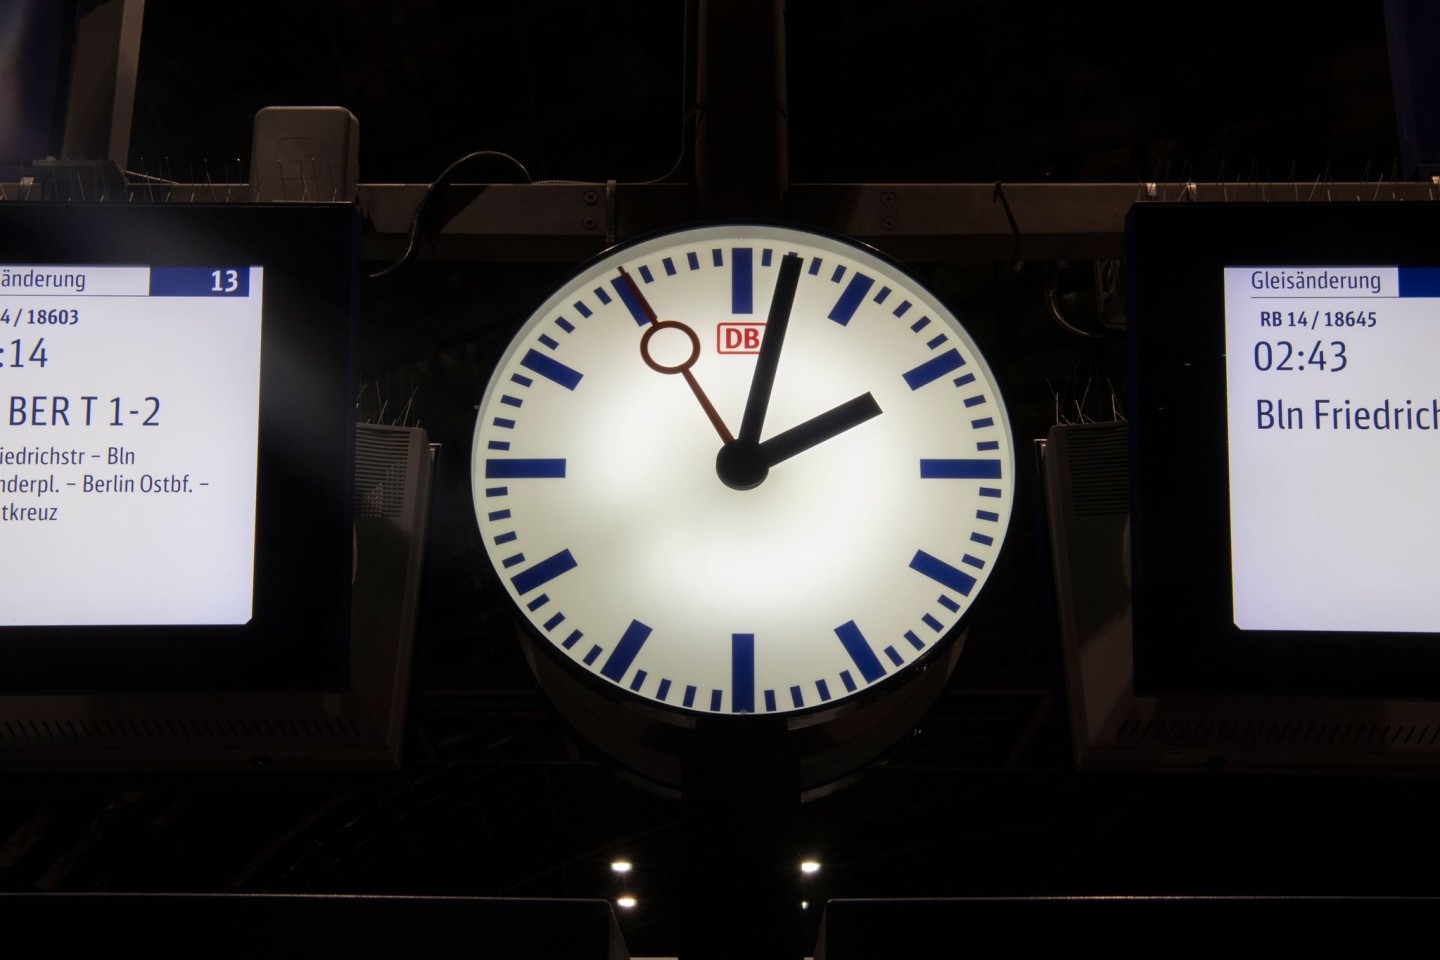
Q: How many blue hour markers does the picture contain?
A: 12